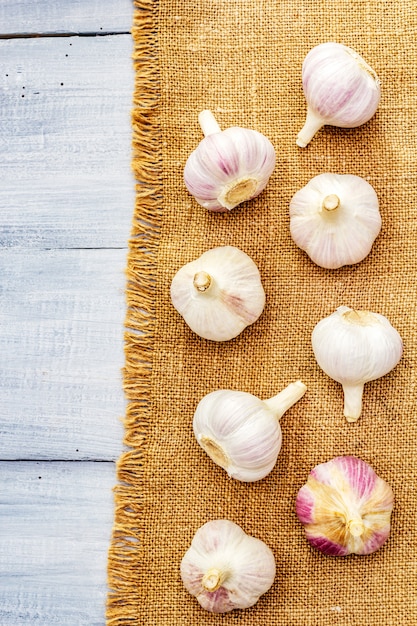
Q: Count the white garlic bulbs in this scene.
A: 7